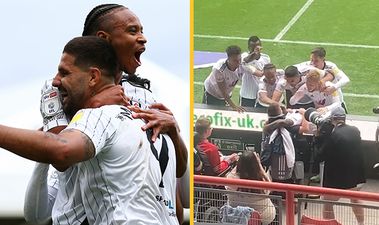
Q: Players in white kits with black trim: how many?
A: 8